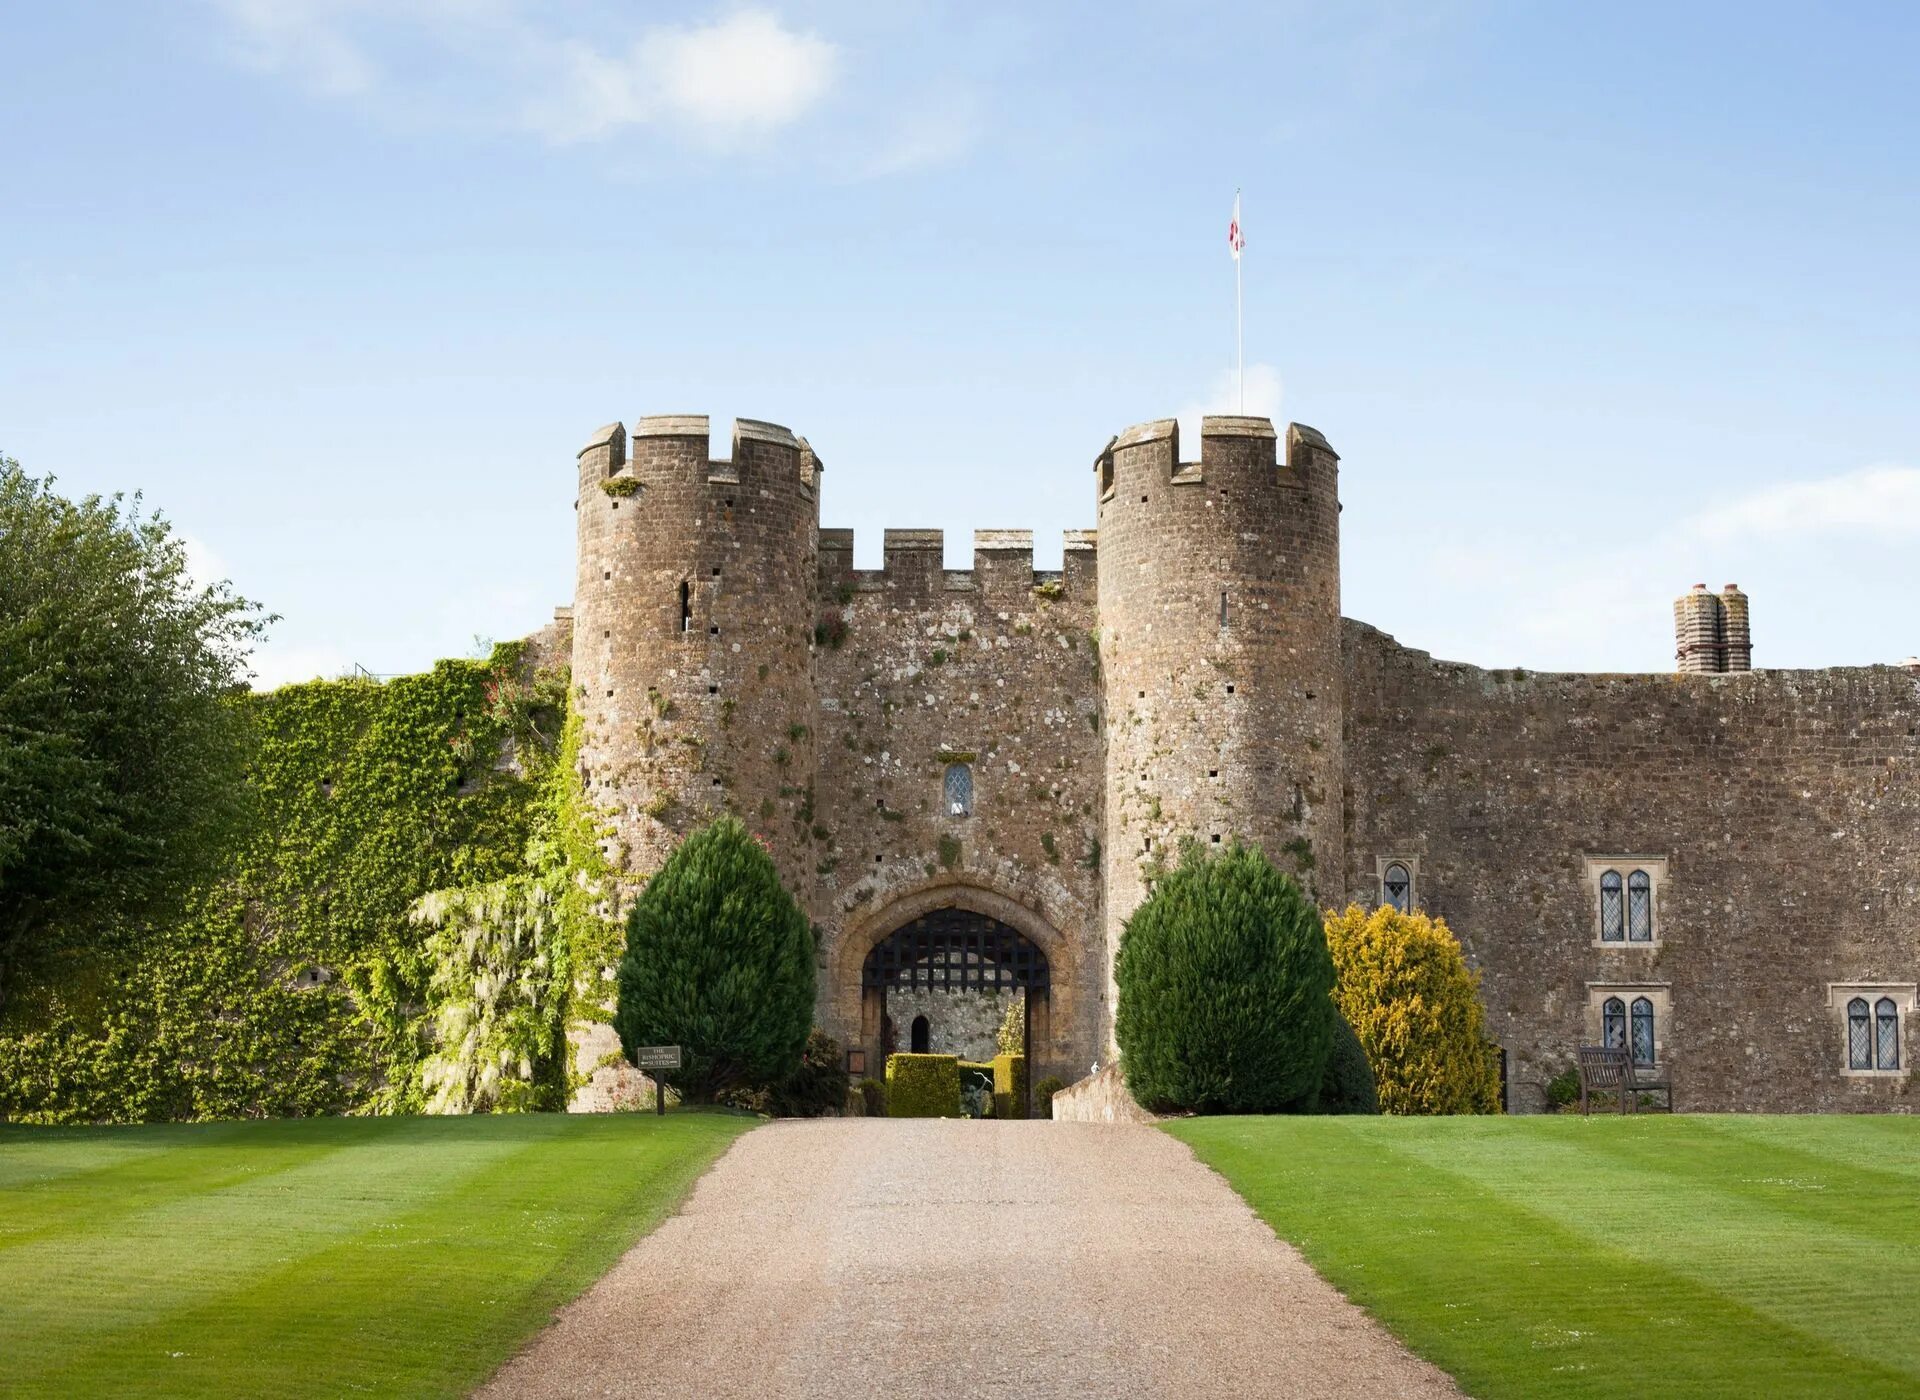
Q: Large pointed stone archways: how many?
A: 1